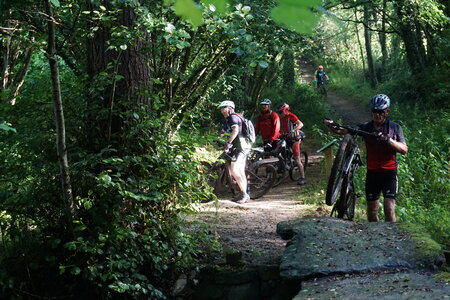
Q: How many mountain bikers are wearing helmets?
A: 5